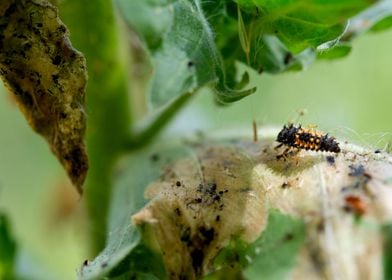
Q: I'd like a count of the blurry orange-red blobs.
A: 1